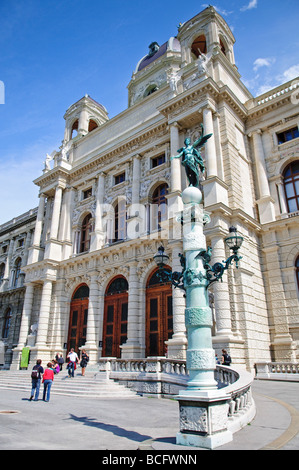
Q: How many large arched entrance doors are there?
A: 3